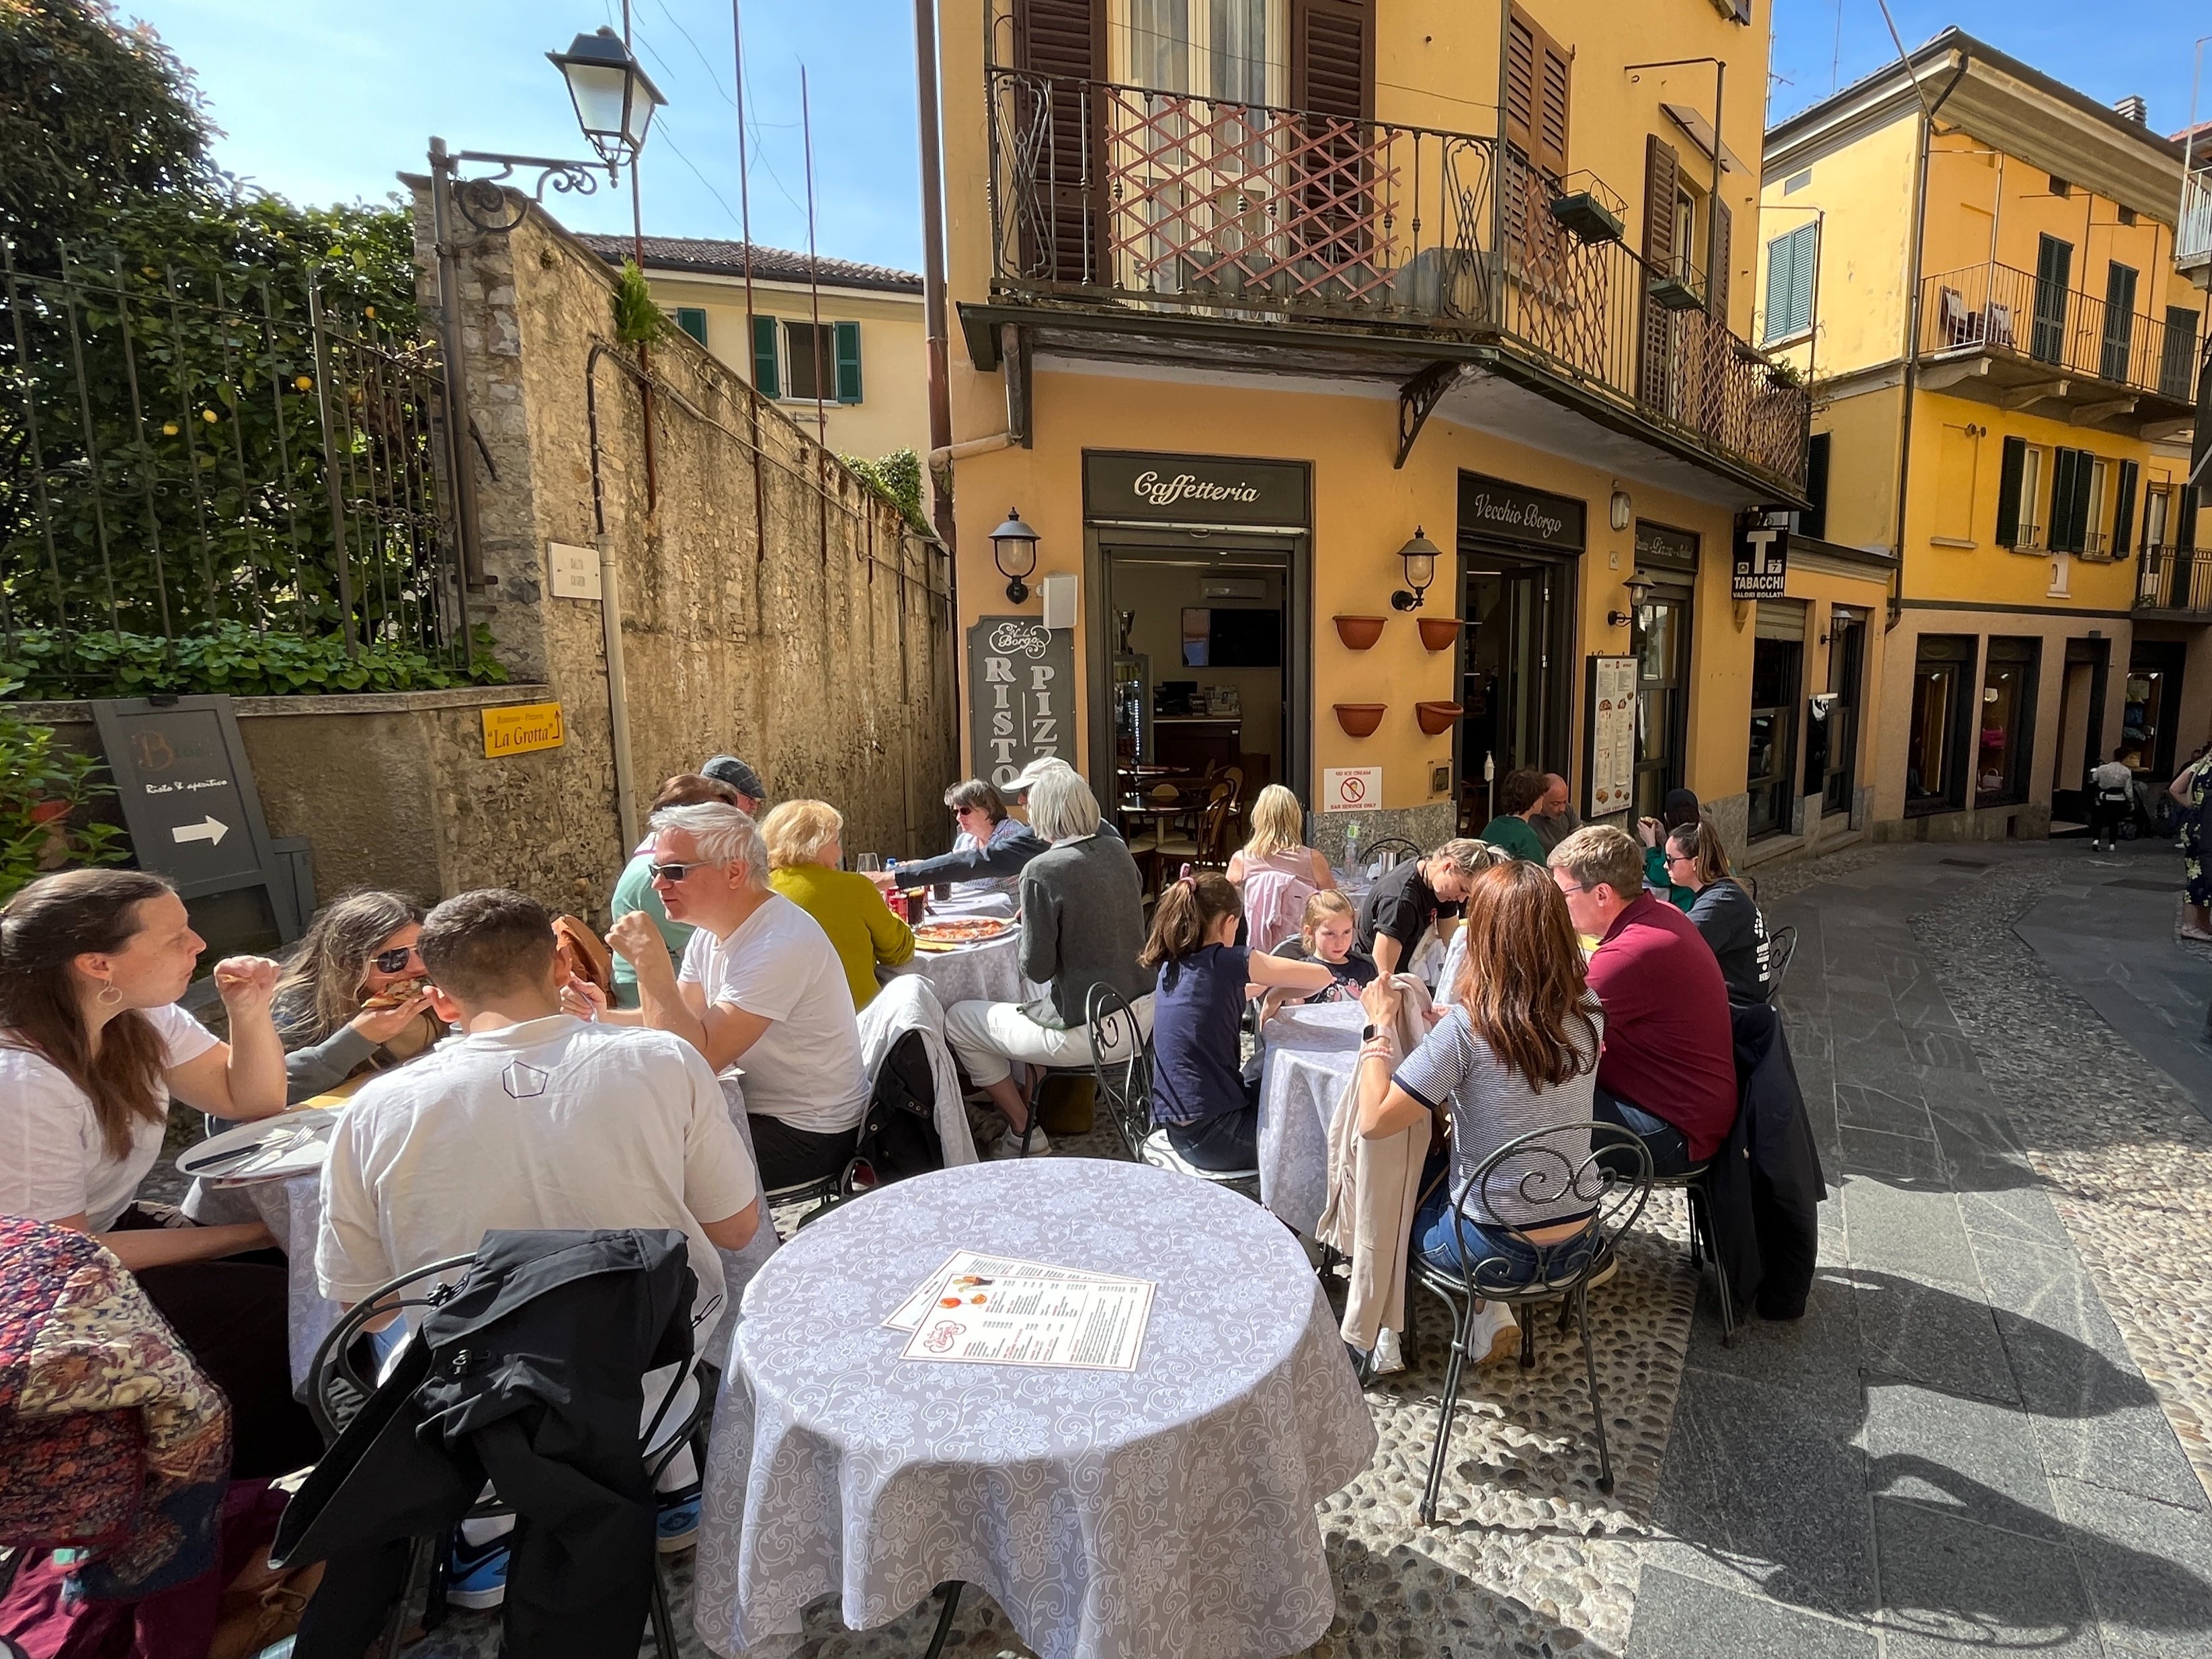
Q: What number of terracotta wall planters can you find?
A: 4